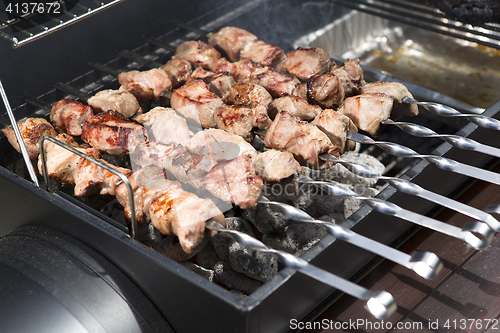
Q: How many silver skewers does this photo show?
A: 7